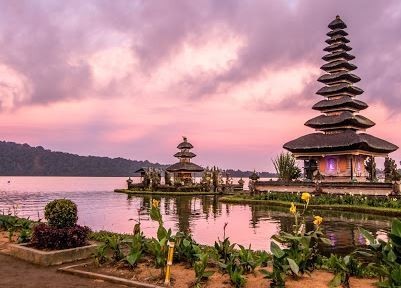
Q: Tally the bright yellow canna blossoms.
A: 4